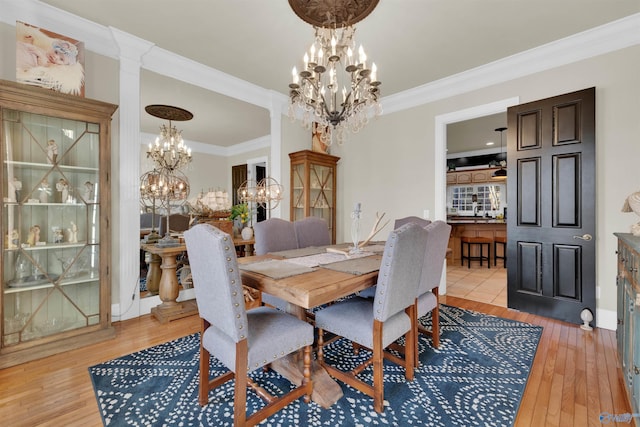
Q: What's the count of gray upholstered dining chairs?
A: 6